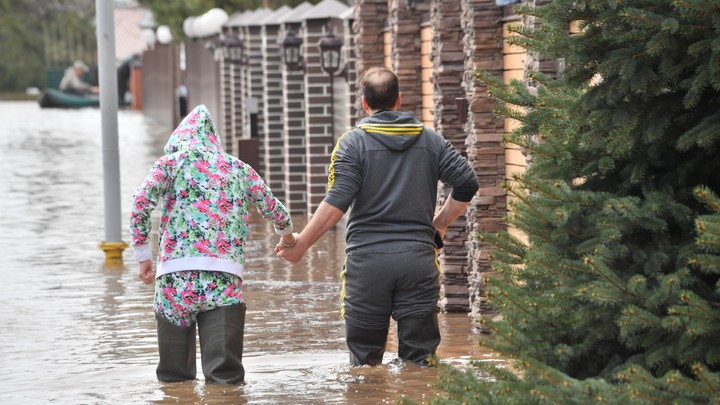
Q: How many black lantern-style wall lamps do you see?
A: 3